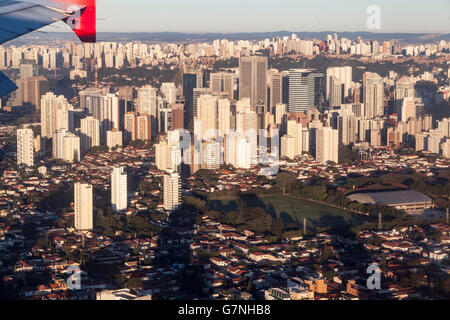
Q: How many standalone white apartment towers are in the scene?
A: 3